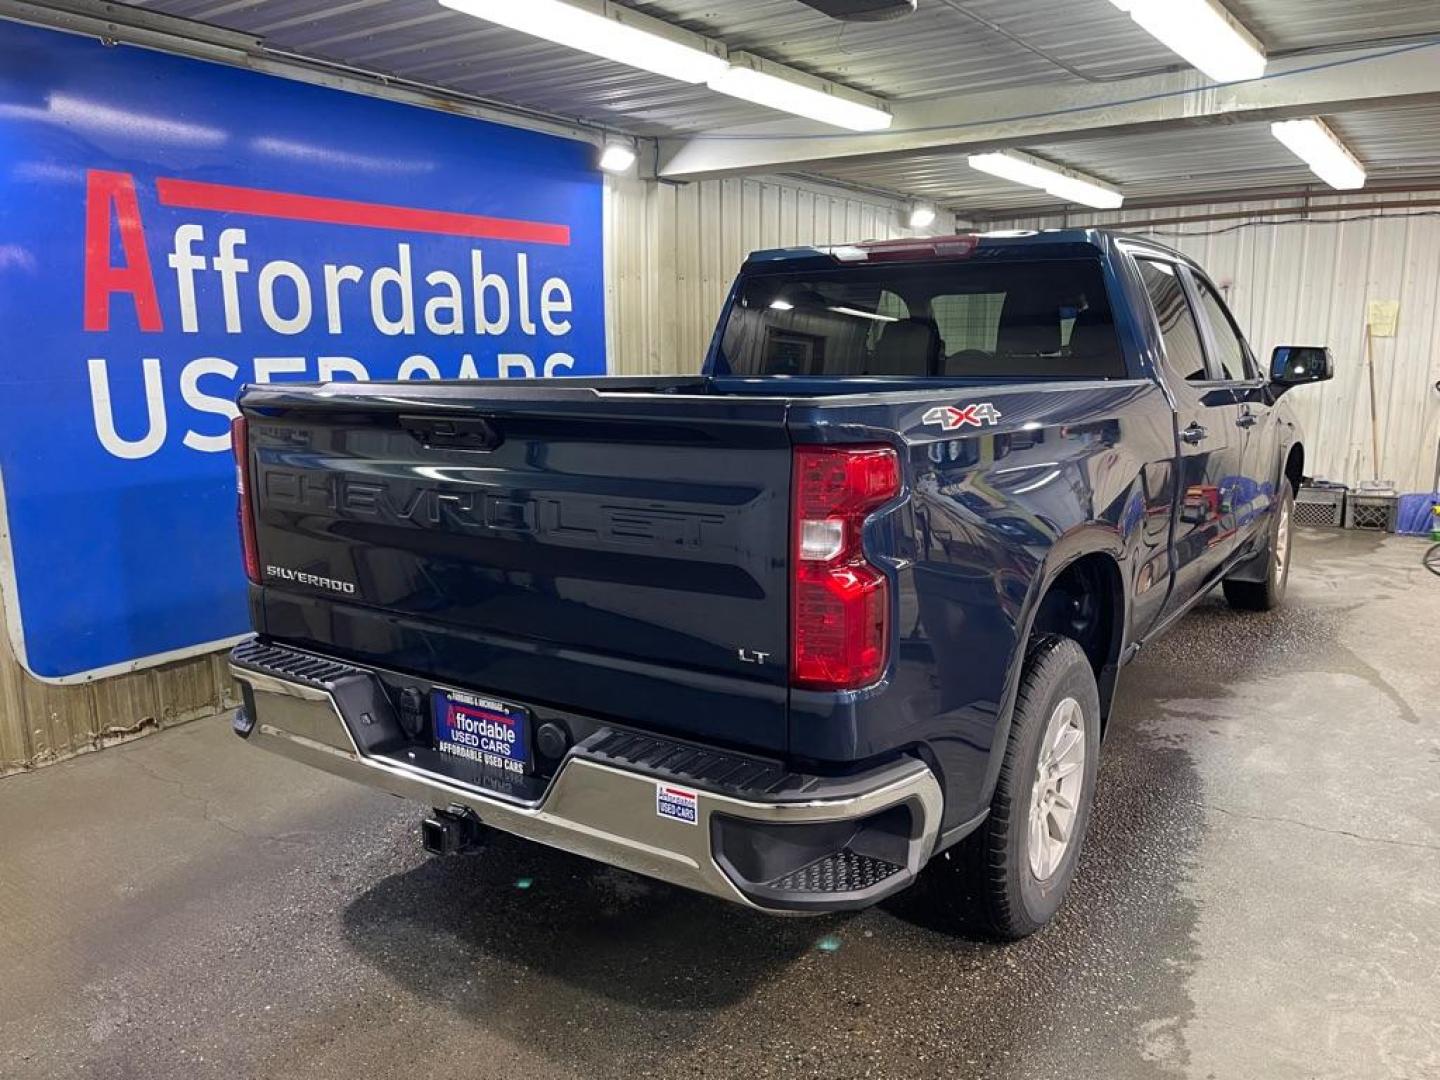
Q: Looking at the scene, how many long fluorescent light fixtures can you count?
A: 5